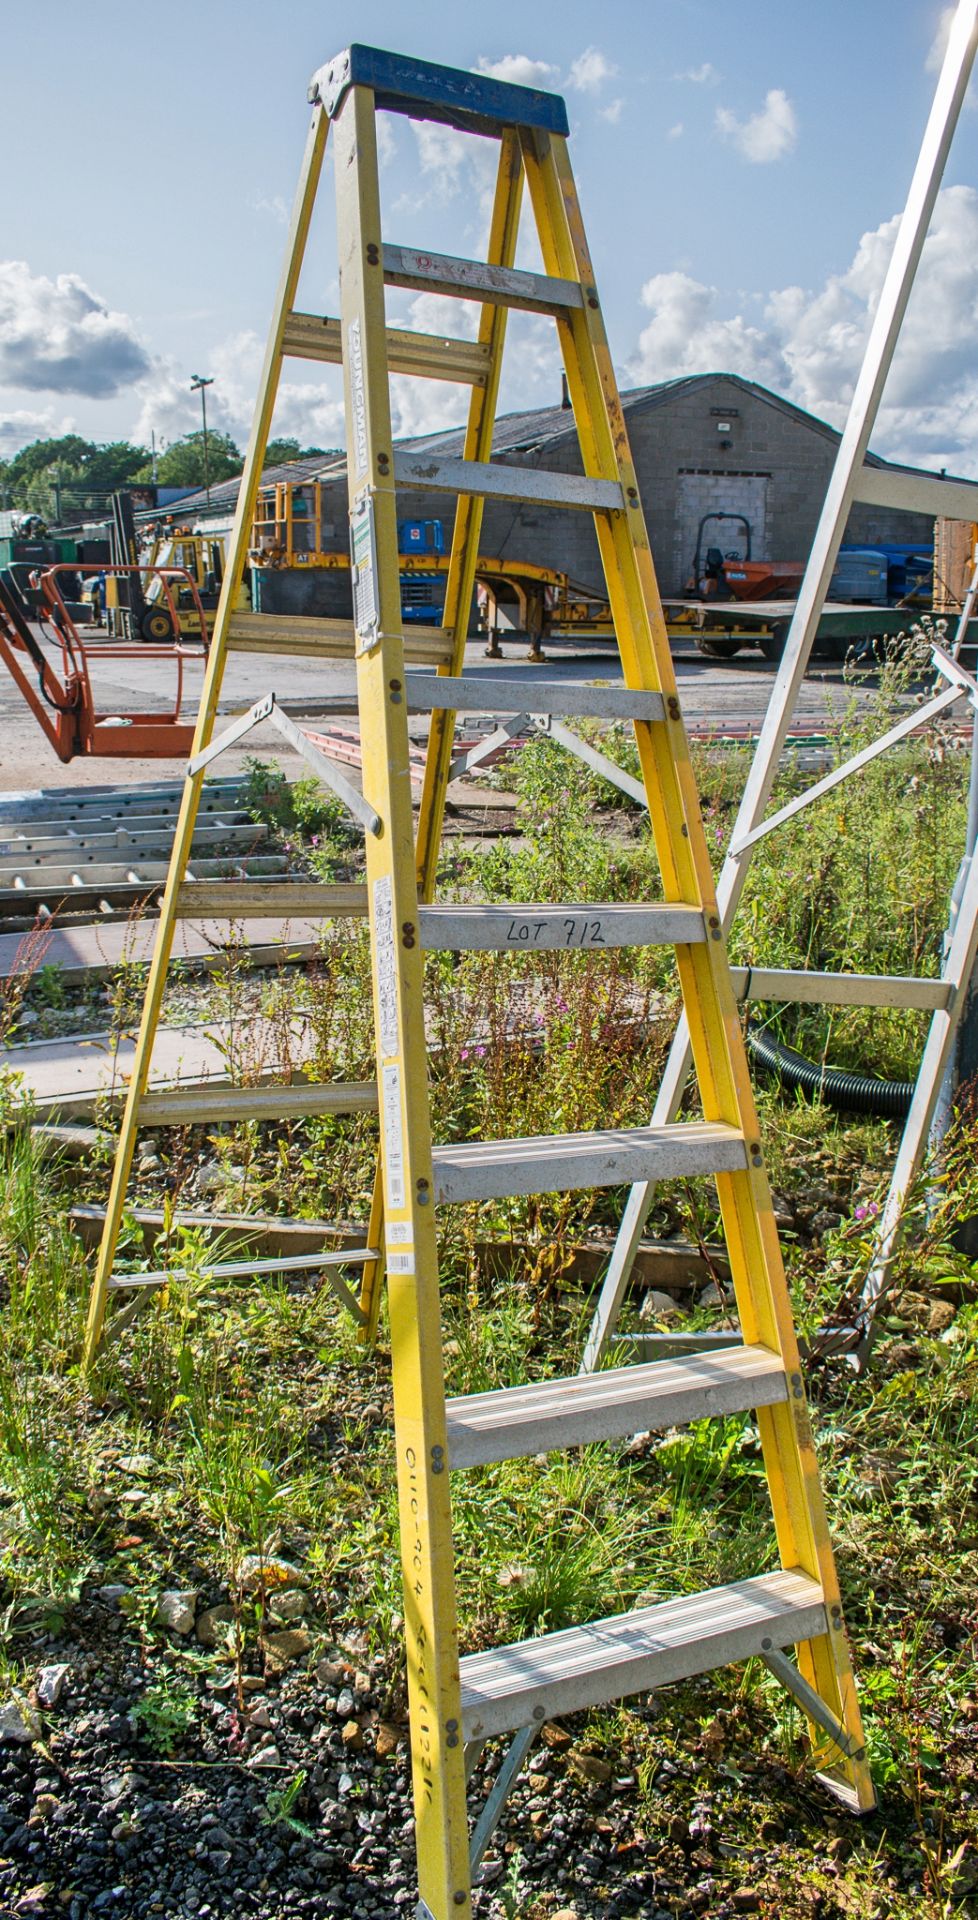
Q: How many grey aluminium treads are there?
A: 7